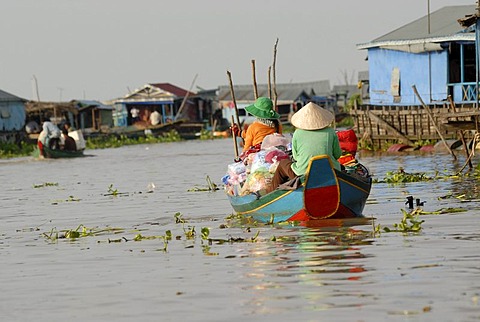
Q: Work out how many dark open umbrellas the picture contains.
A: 0